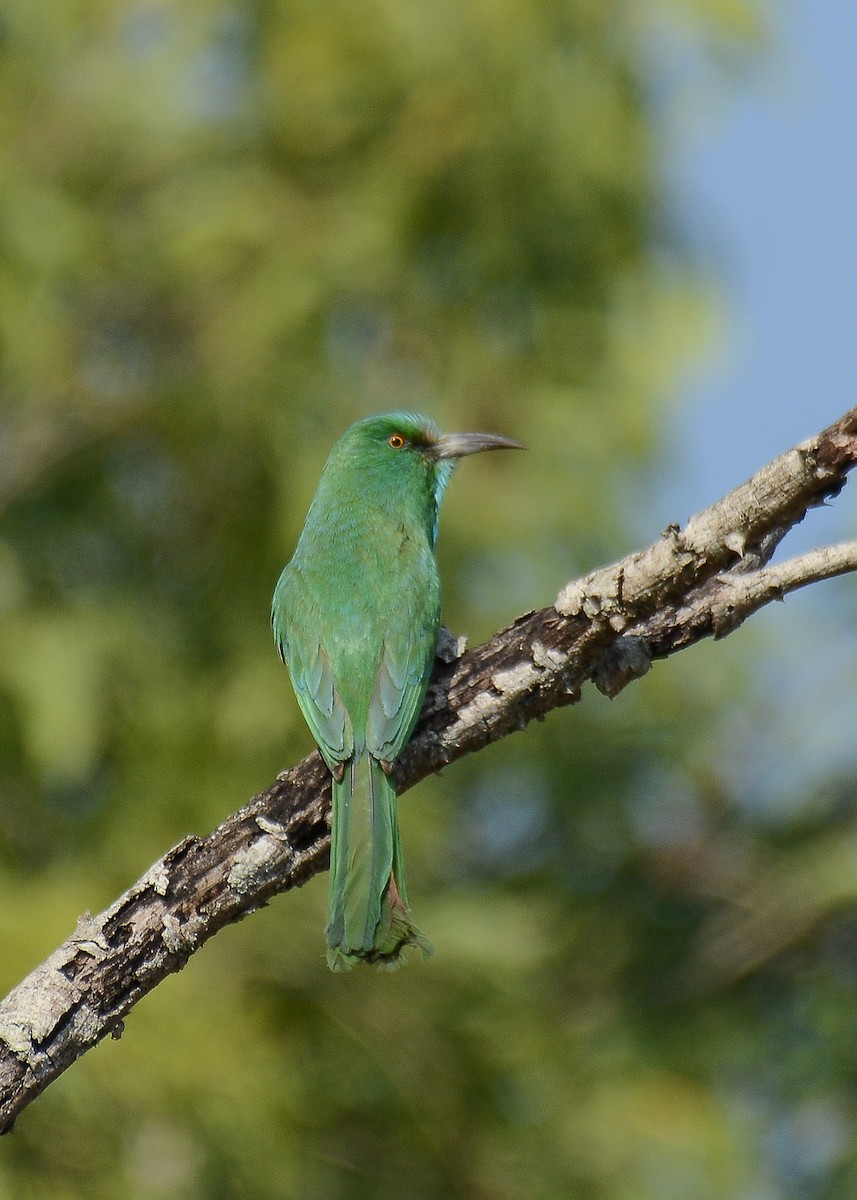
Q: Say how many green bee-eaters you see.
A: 1